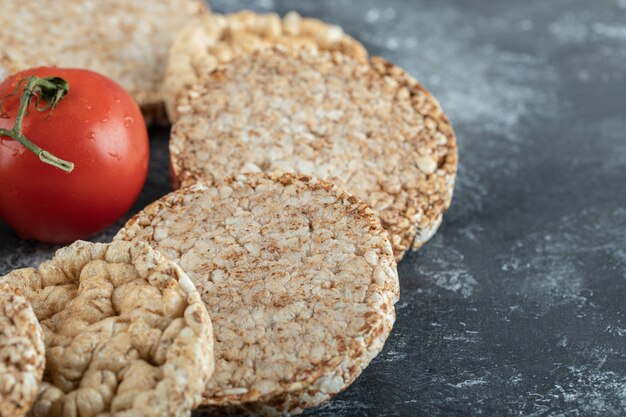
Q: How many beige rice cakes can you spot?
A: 6